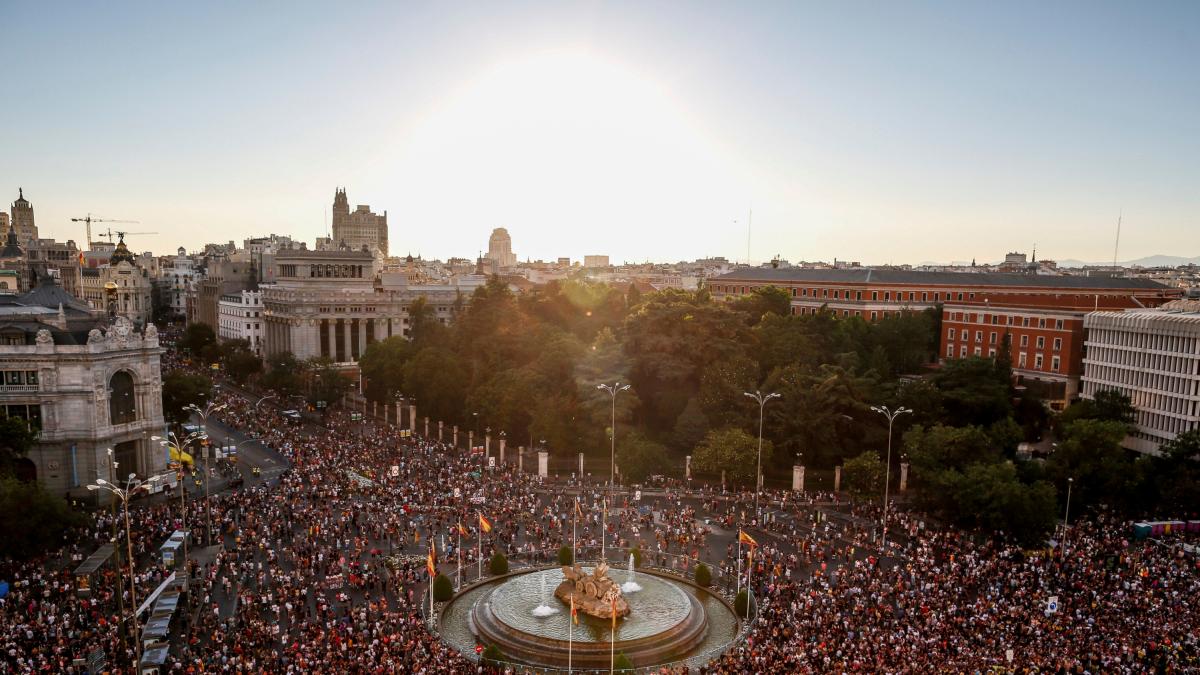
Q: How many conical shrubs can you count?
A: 8